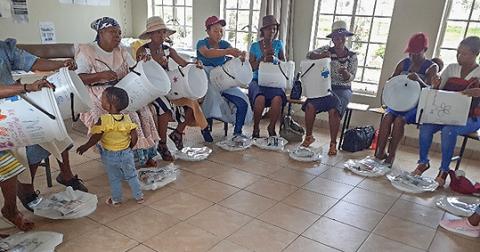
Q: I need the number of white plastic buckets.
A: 9